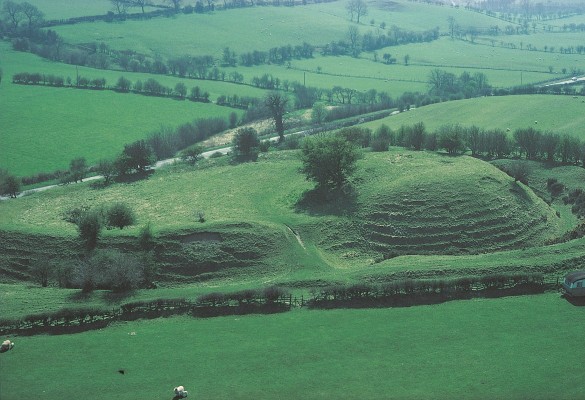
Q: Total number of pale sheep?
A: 2